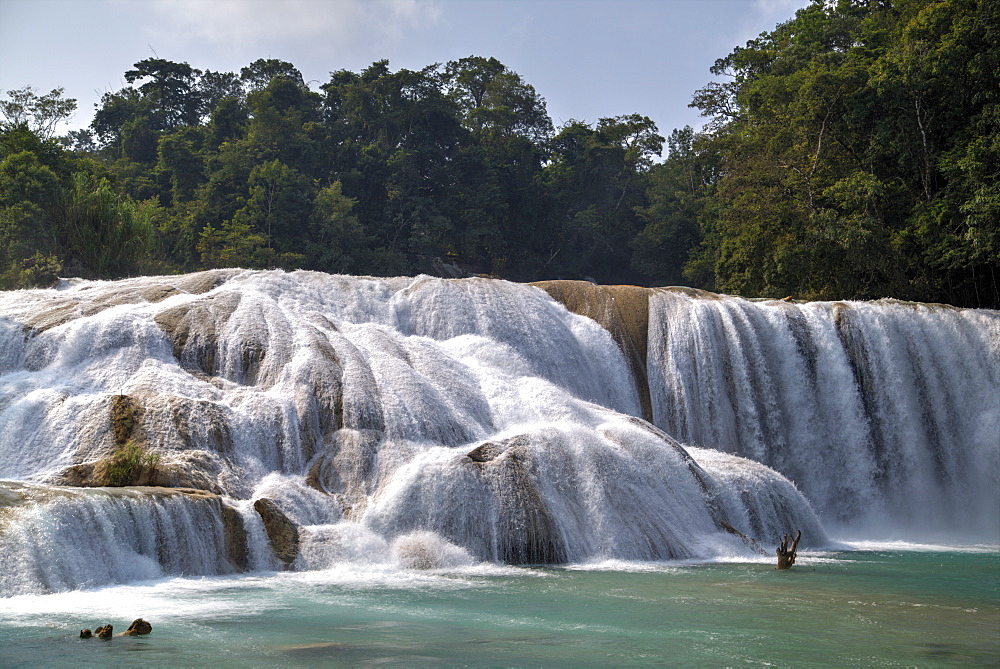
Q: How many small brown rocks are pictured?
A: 3